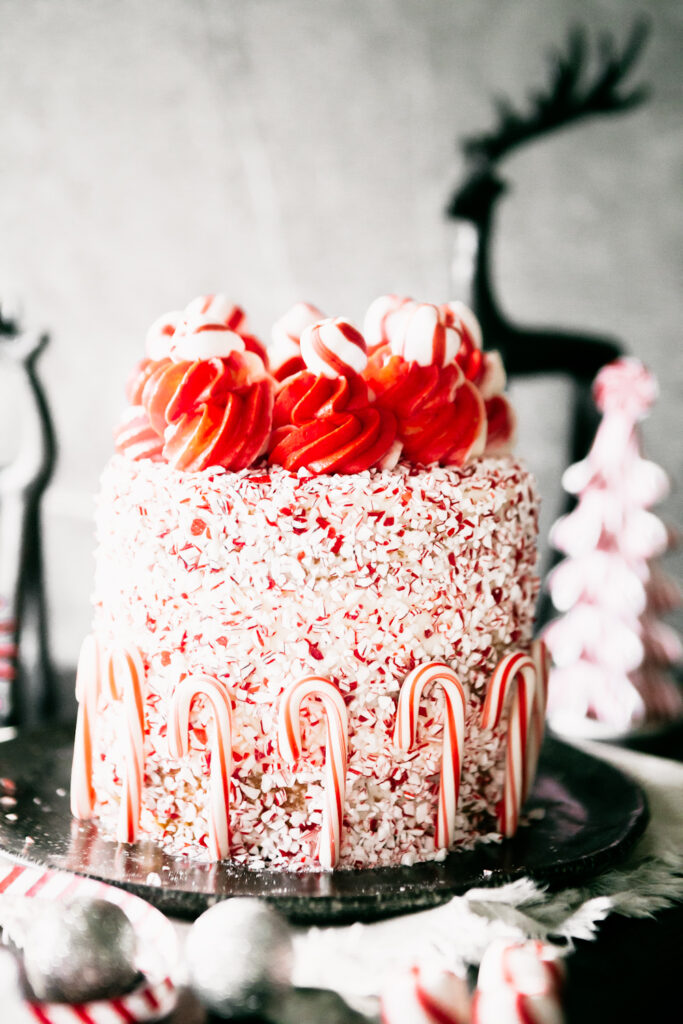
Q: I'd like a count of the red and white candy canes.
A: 7